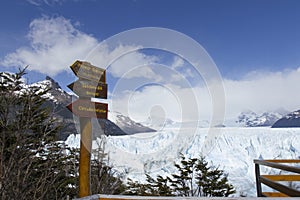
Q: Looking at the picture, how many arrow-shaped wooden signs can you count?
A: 3